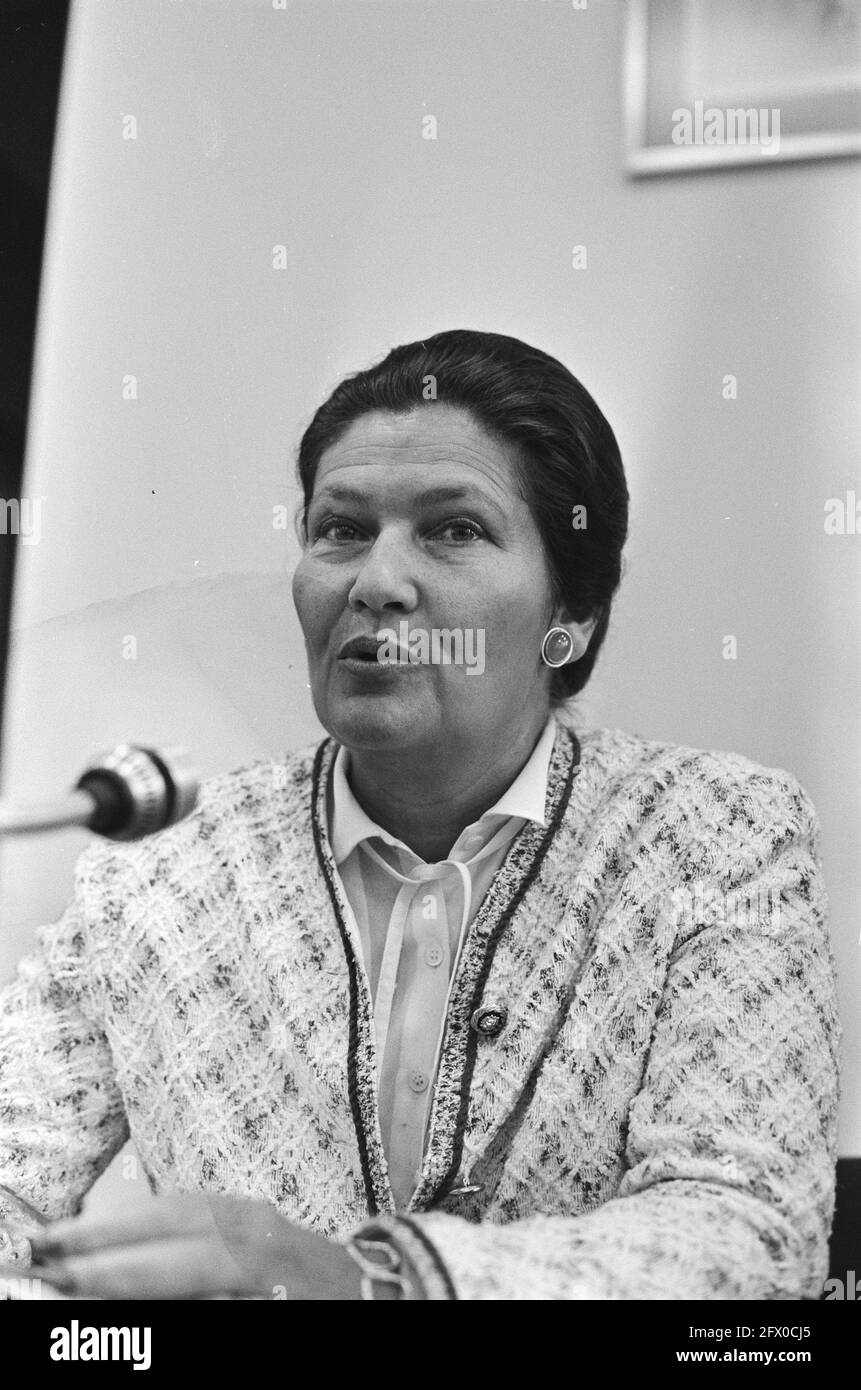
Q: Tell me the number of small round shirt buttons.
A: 2